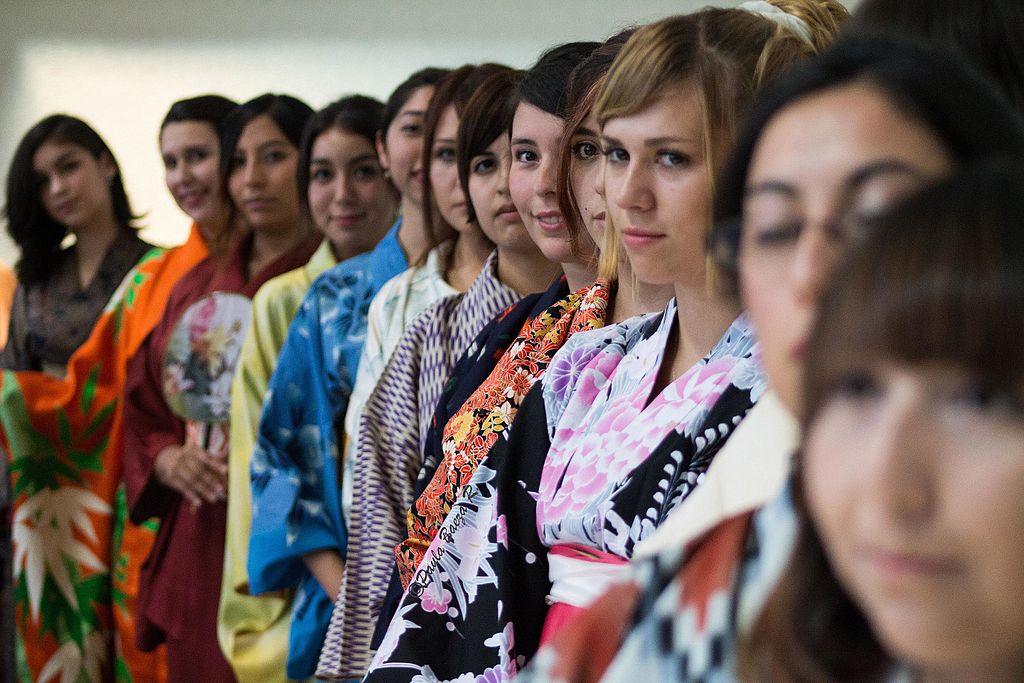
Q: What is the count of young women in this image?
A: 12